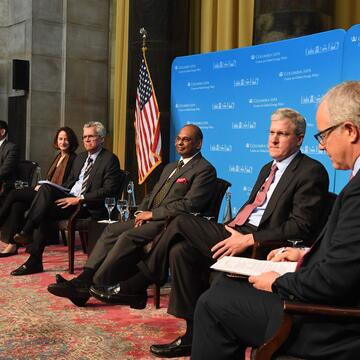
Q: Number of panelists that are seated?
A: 6